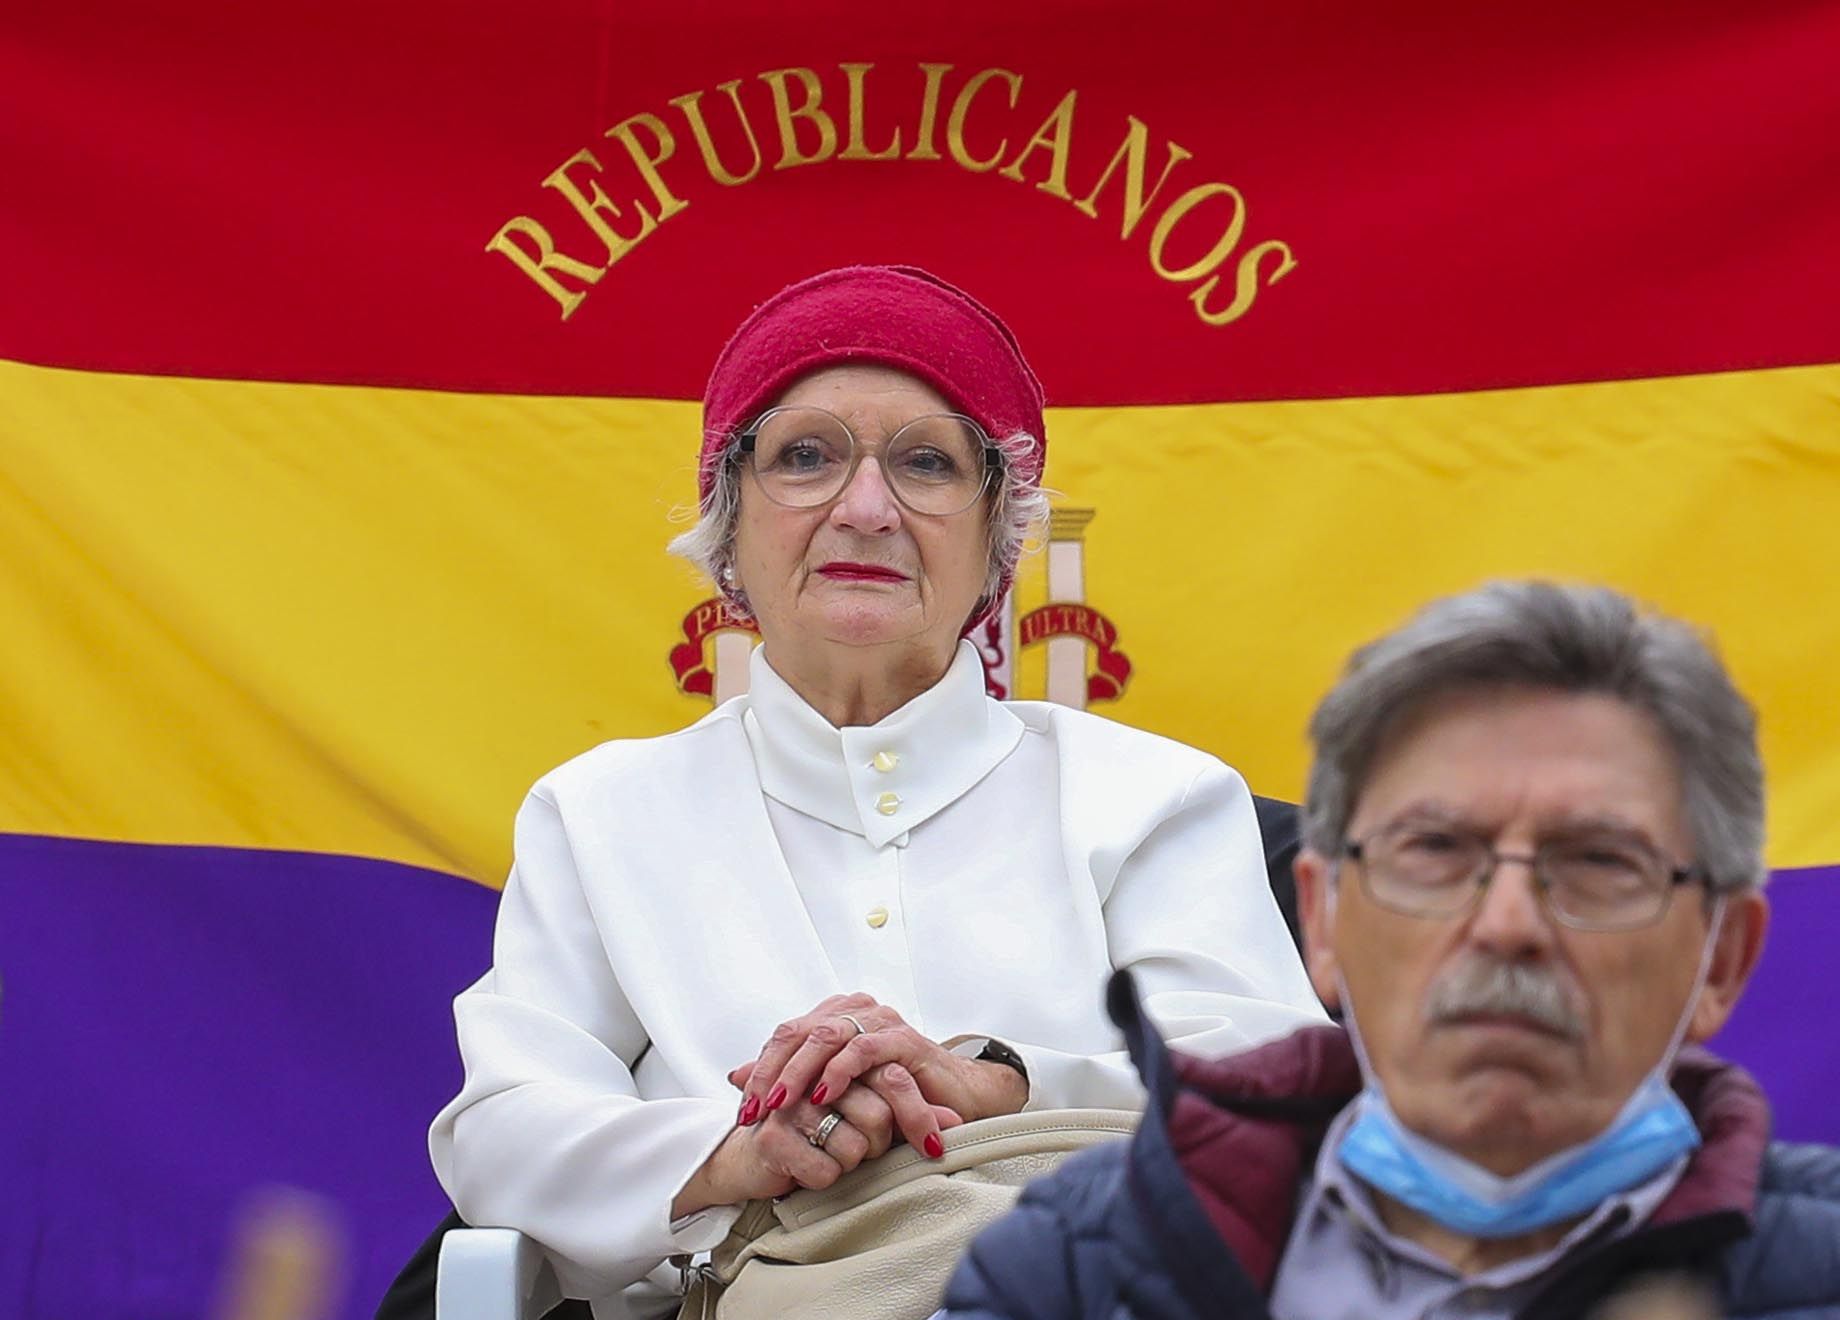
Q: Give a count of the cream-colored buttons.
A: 3